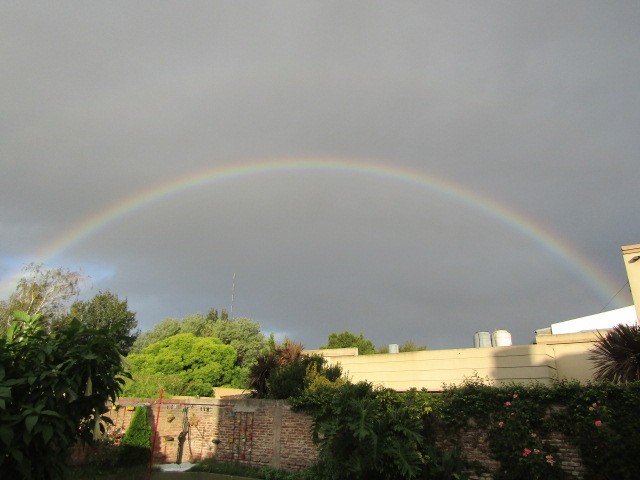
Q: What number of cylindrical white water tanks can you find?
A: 2